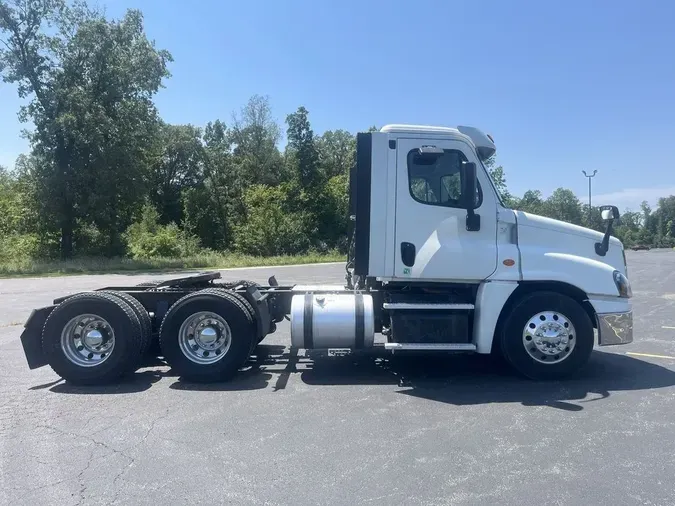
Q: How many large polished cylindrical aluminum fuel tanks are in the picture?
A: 1